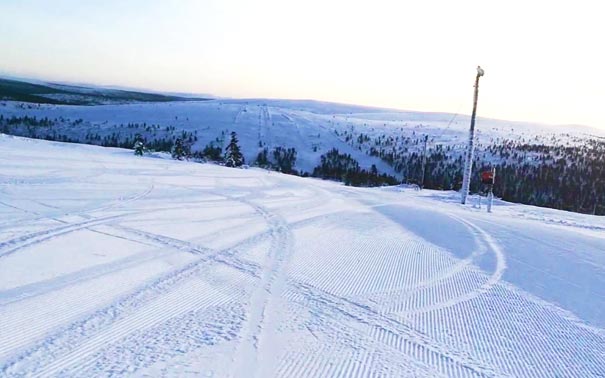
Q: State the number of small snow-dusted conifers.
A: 3